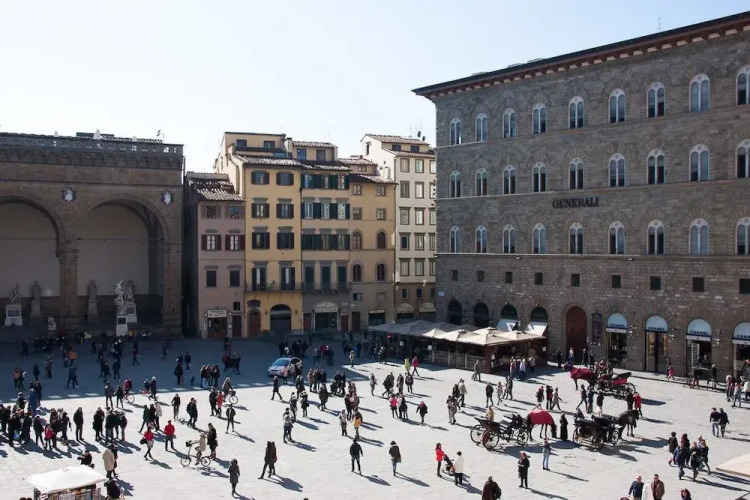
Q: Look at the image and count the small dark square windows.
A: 9